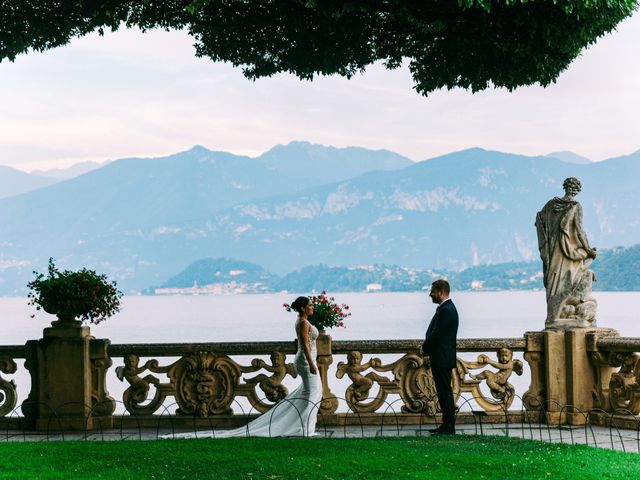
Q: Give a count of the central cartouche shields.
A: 2